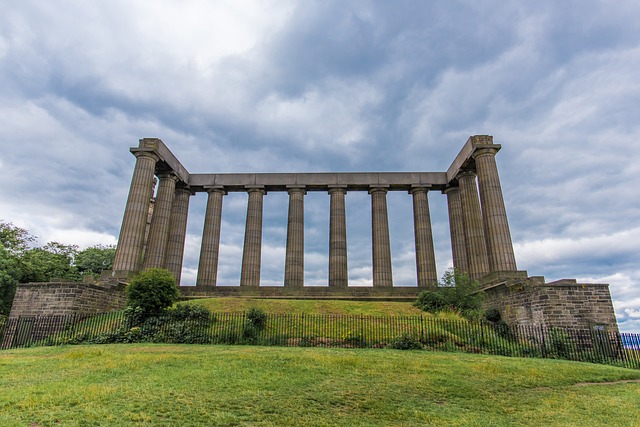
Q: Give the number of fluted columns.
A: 12